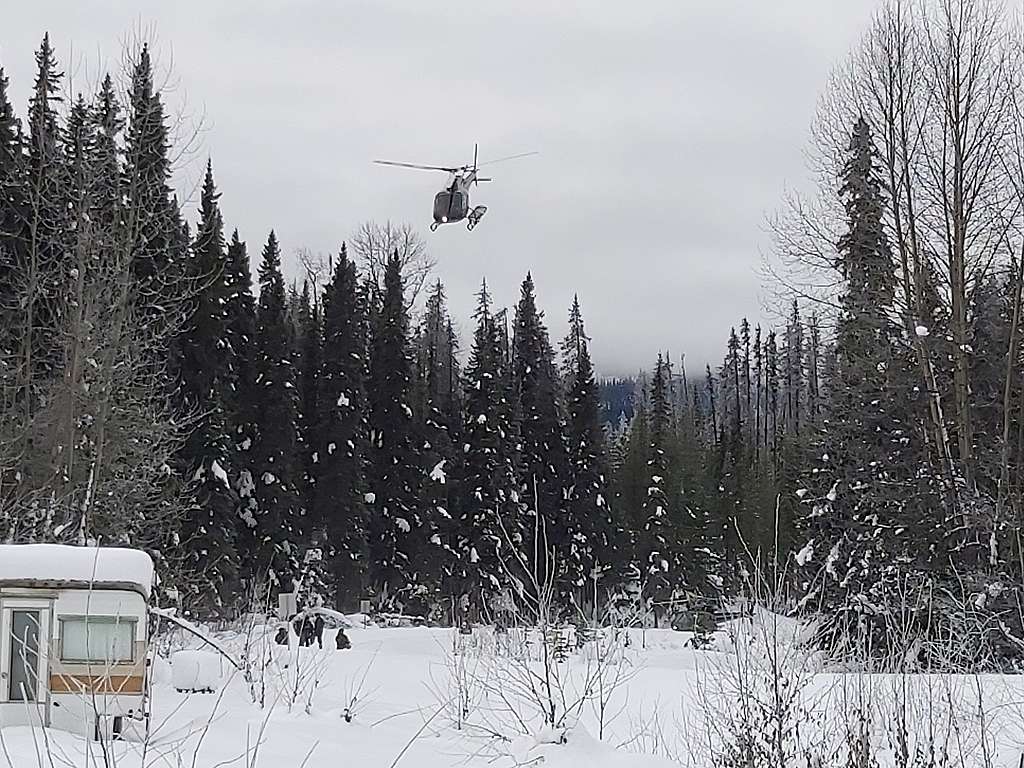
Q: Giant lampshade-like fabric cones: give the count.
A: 0